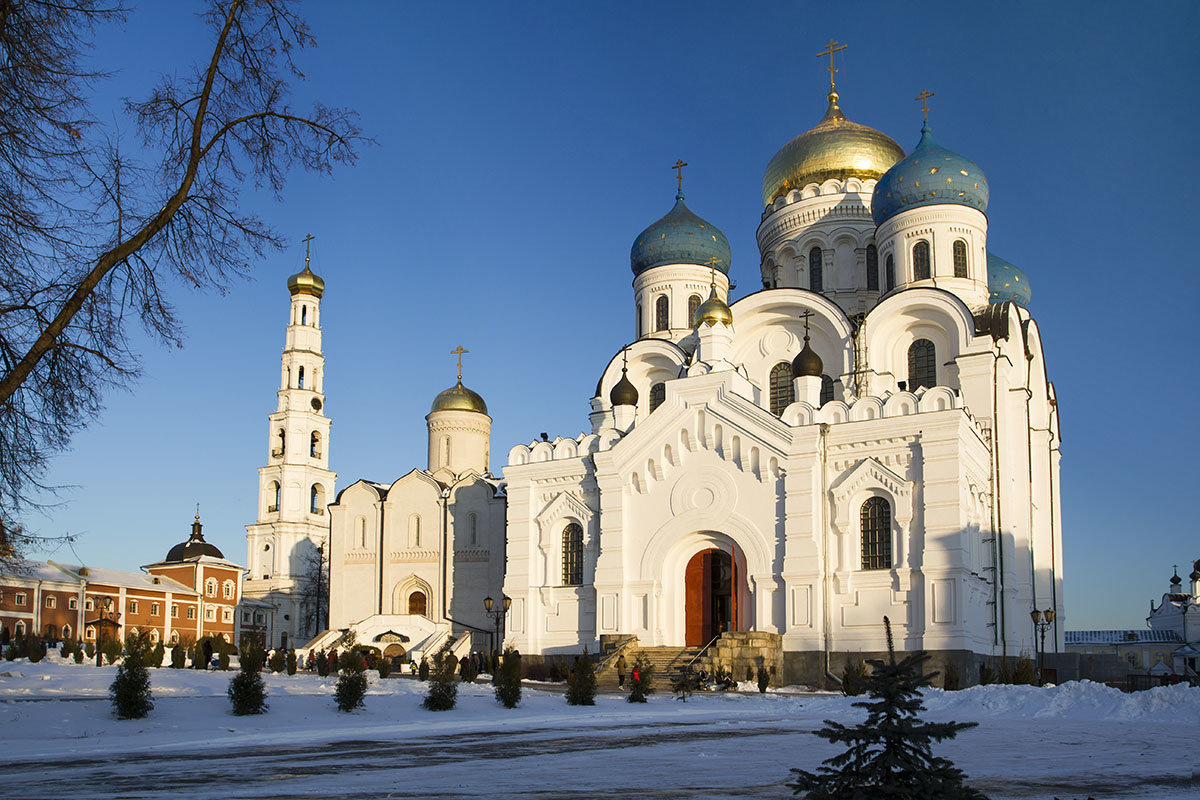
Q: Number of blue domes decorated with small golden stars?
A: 3